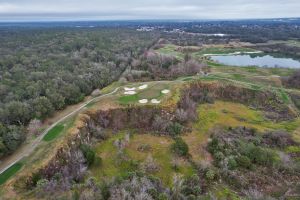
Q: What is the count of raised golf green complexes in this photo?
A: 1